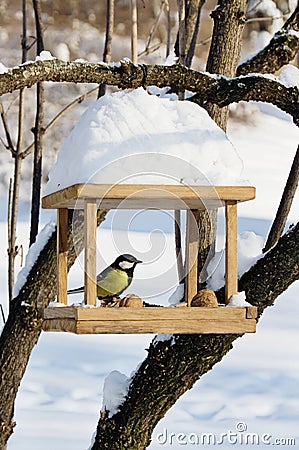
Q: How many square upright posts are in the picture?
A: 4